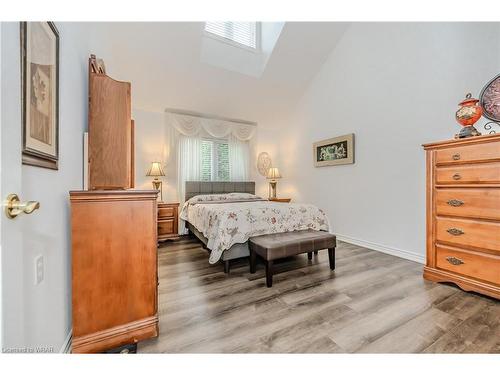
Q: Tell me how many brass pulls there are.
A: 5